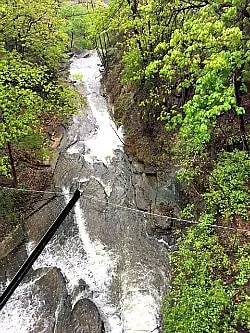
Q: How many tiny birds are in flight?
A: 0